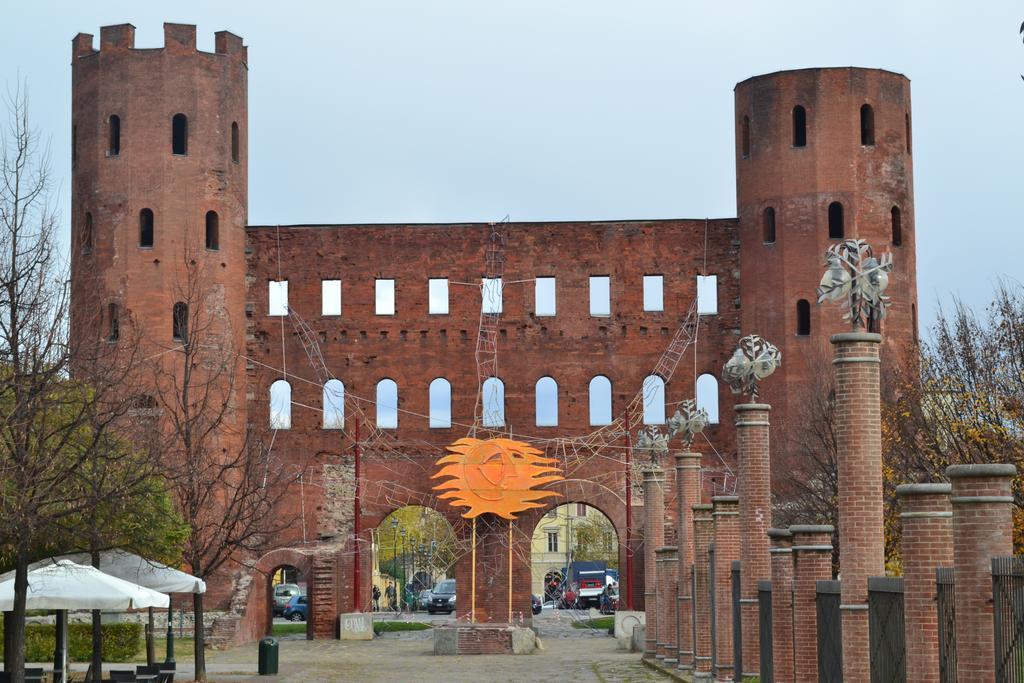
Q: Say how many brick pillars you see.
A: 12